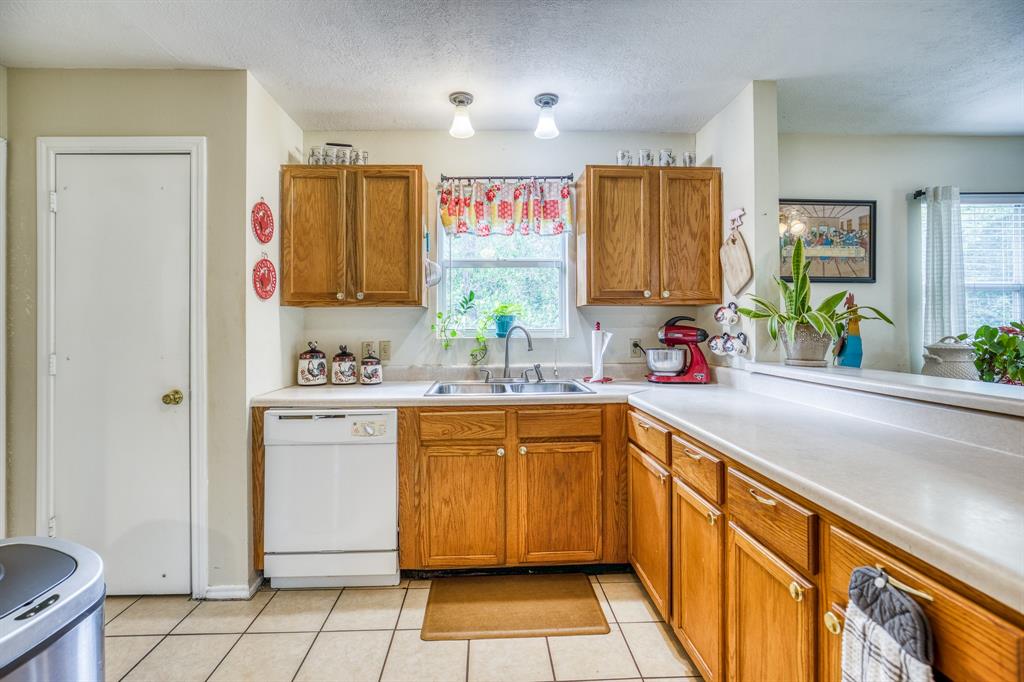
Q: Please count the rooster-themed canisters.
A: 3